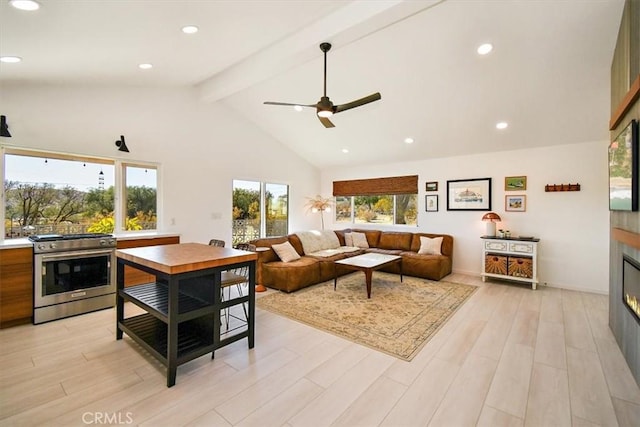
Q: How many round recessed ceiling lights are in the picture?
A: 9